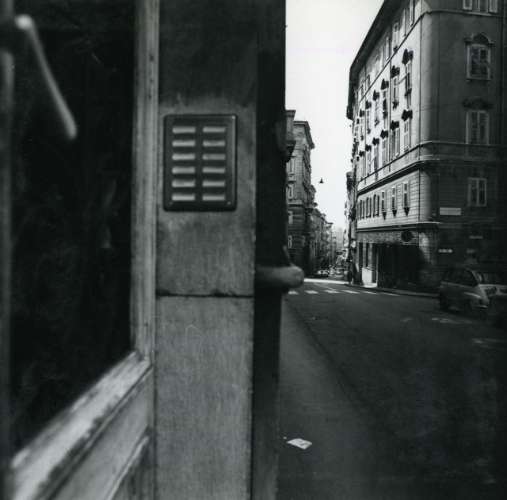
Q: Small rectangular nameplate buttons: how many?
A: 12